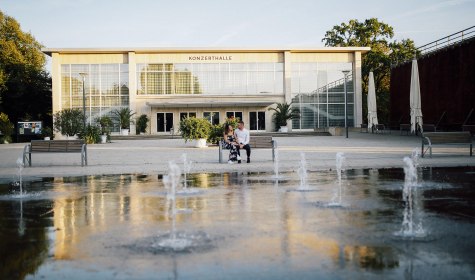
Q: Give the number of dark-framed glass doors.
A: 5